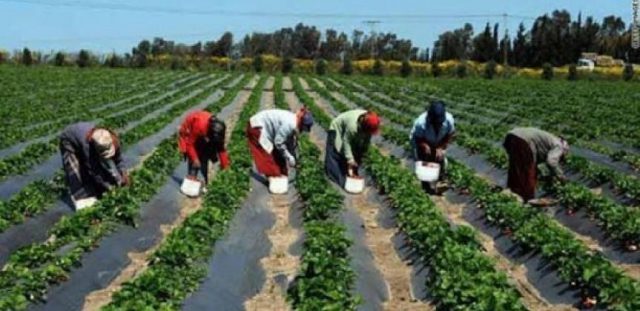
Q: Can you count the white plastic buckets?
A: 5